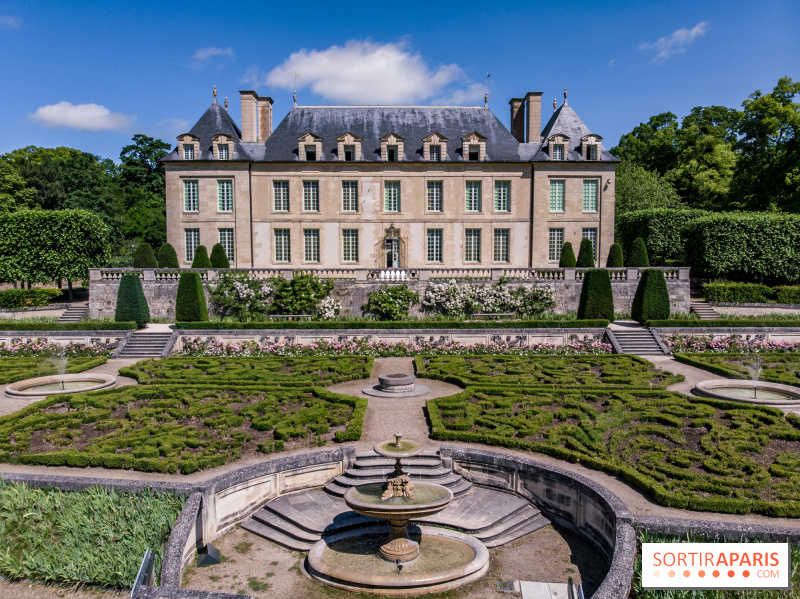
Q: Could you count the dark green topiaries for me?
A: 12